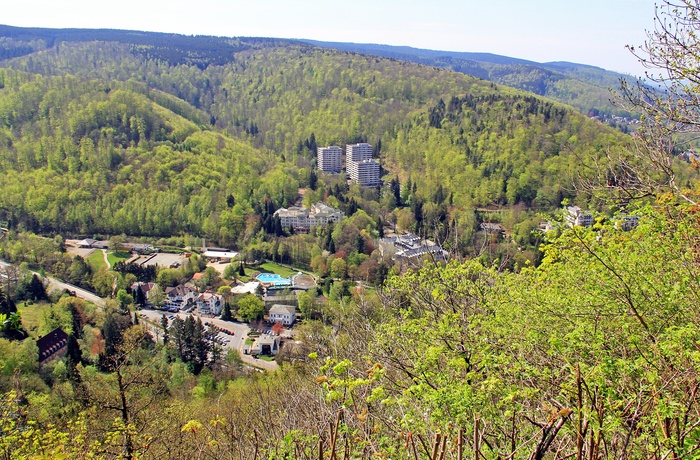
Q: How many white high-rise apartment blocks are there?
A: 3